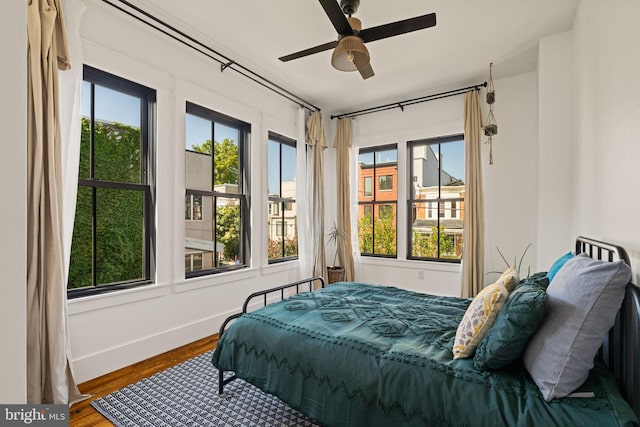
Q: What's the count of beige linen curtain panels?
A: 4